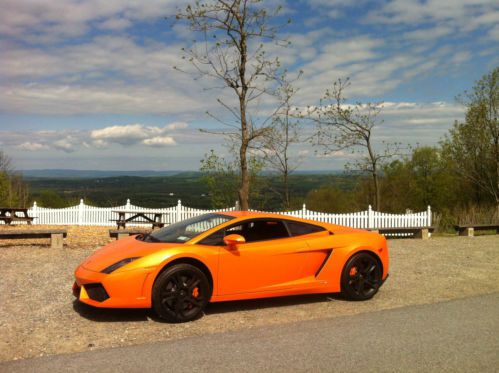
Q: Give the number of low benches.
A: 4